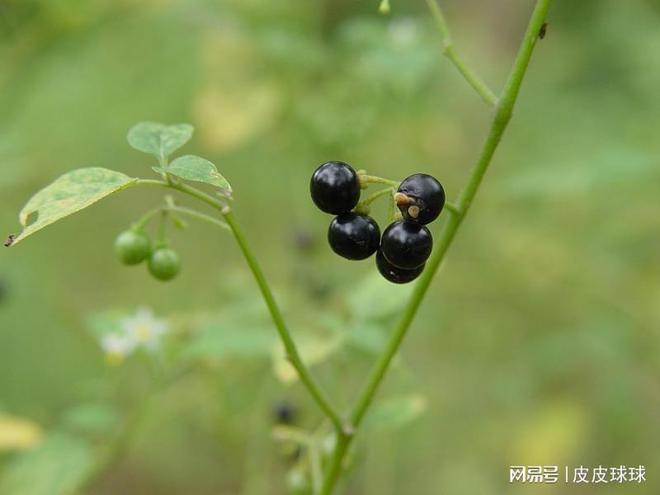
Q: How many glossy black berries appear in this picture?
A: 5